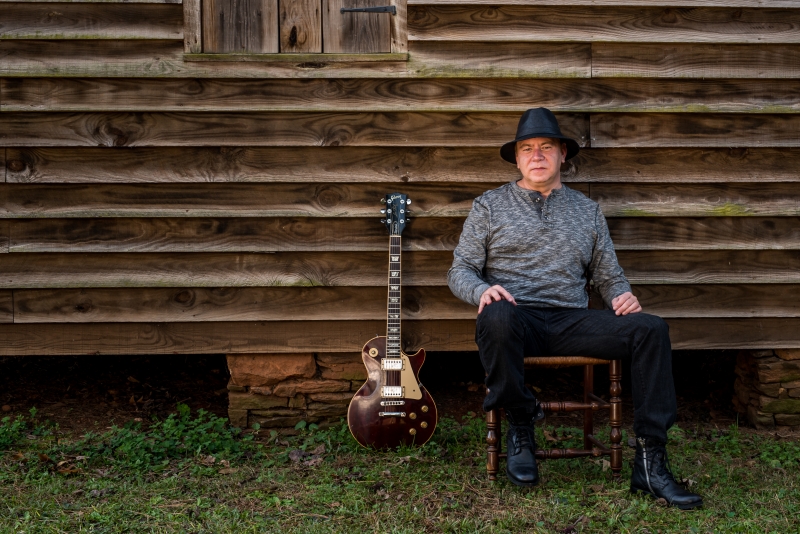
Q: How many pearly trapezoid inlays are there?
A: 9